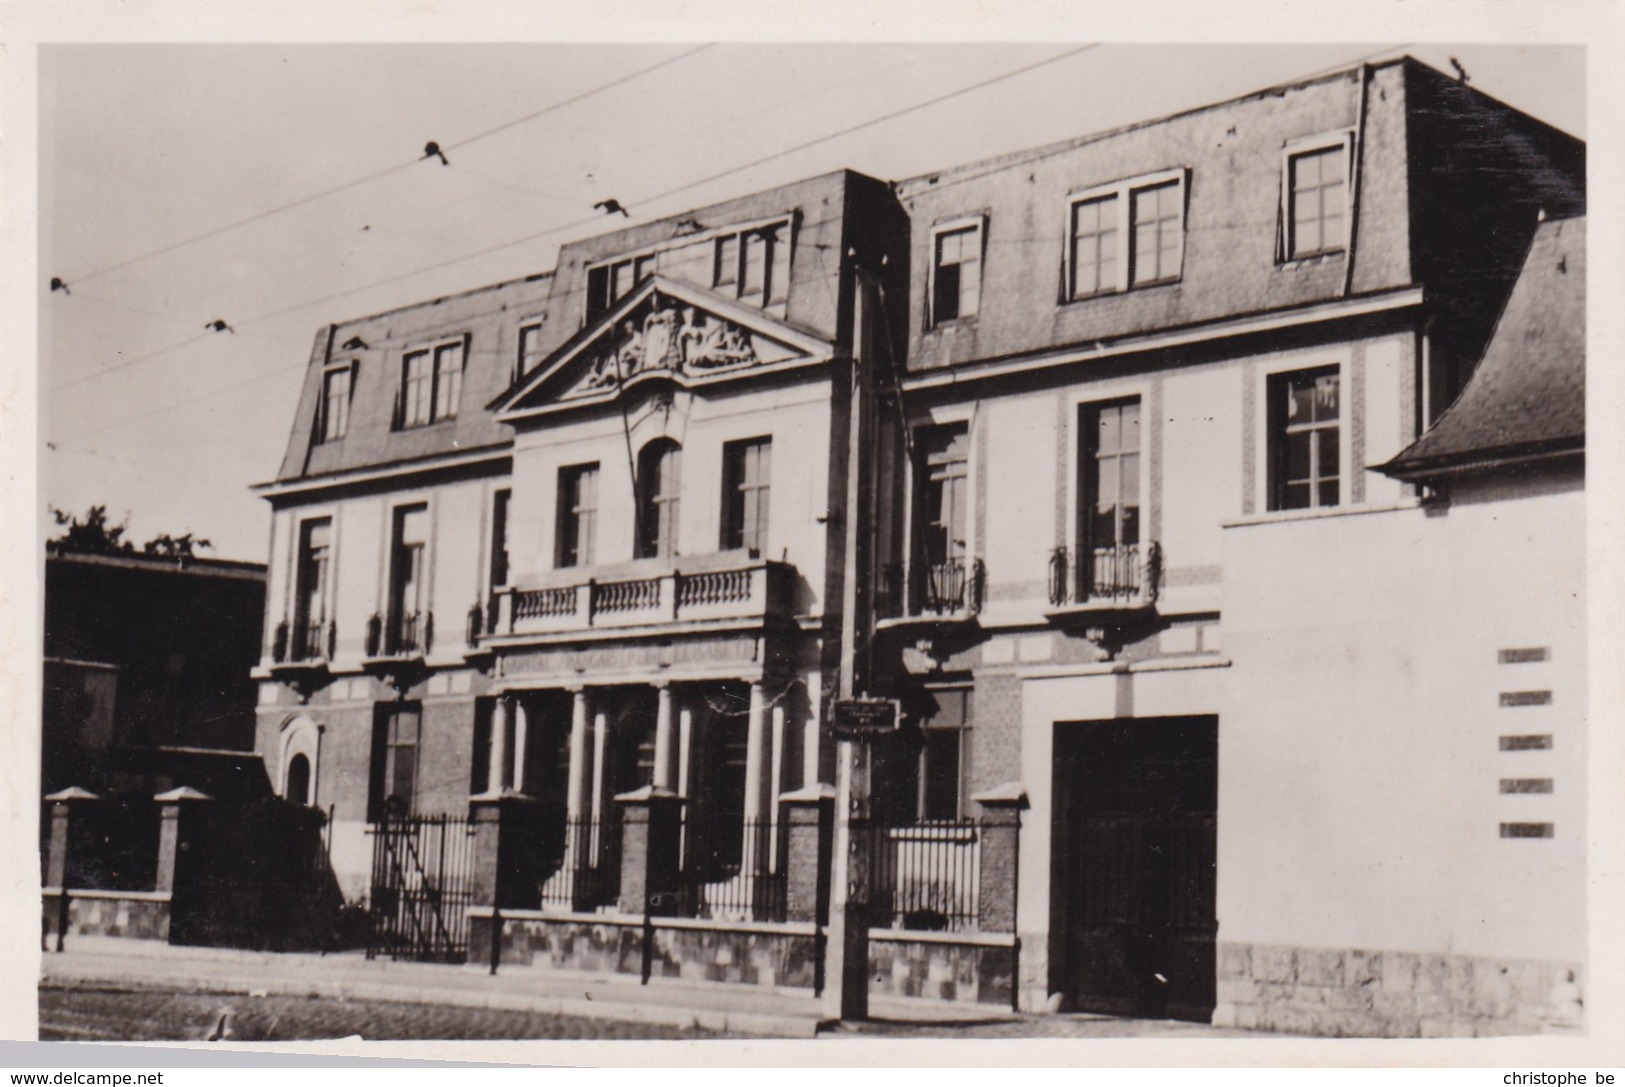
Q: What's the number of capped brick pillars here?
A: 6